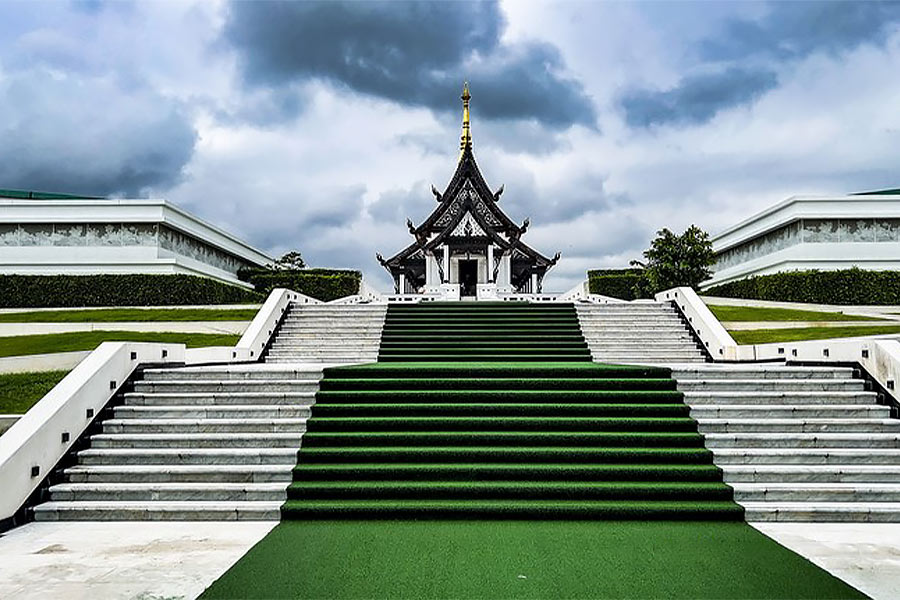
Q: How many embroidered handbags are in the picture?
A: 0